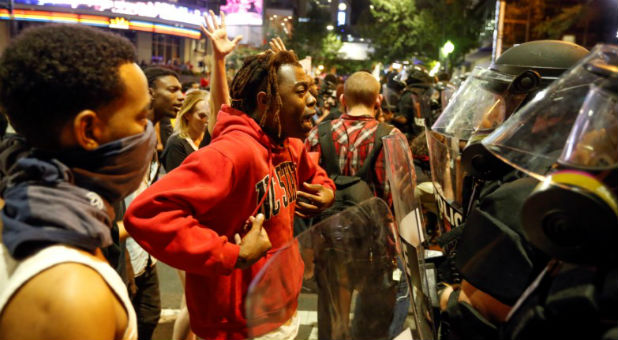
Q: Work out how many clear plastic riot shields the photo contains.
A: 3